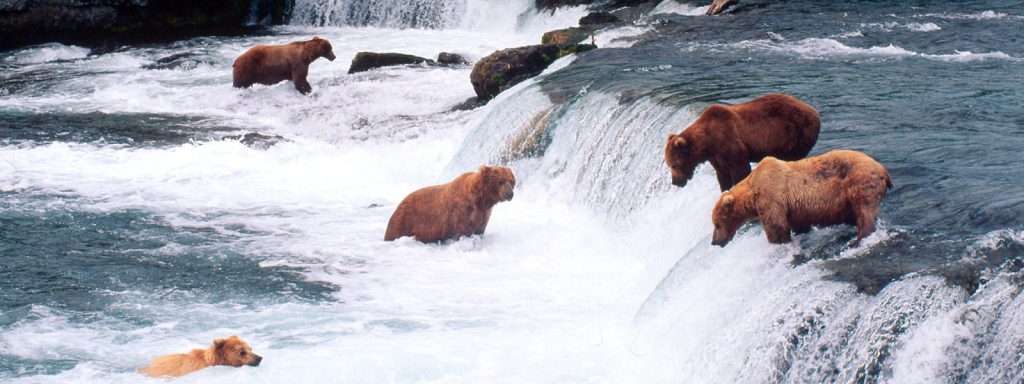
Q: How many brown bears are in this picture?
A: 5